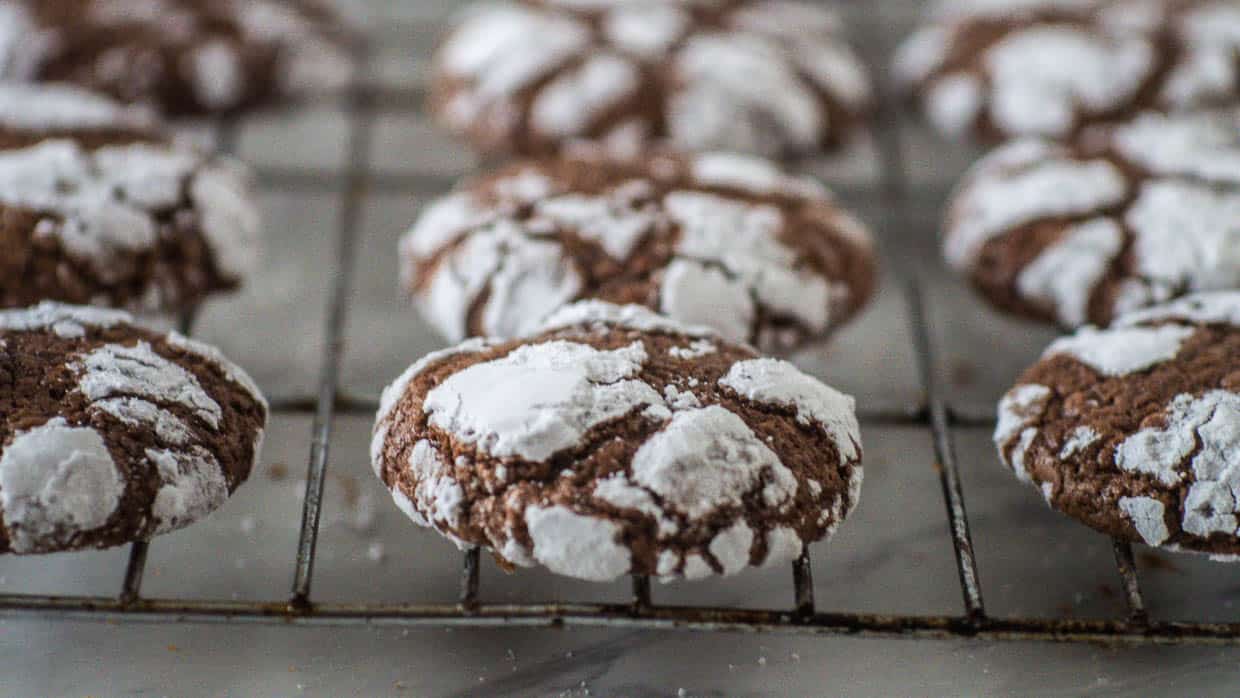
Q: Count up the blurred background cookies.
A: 6